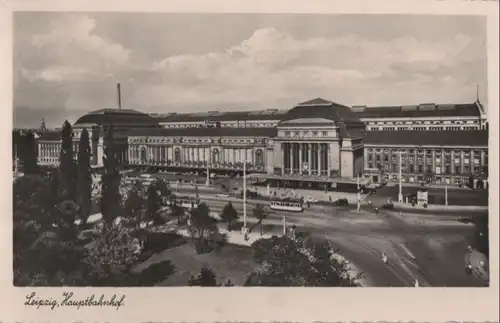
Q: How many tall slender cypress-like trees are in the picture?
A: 3